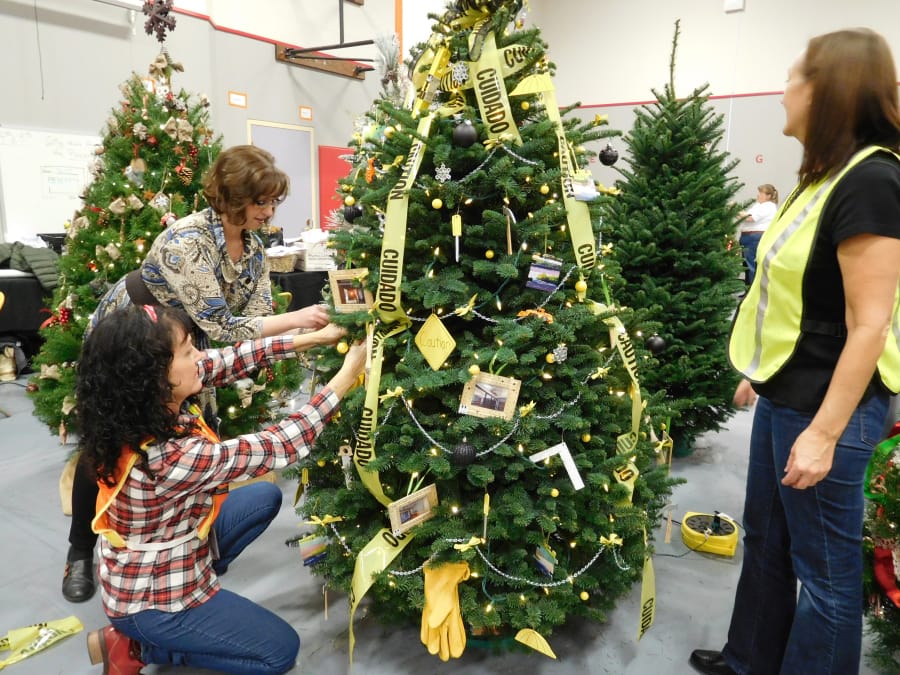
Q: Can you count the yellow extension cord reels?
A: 1